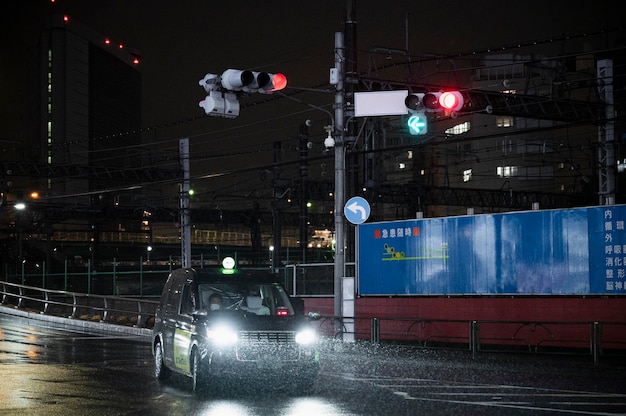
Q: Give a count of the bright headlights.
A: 2